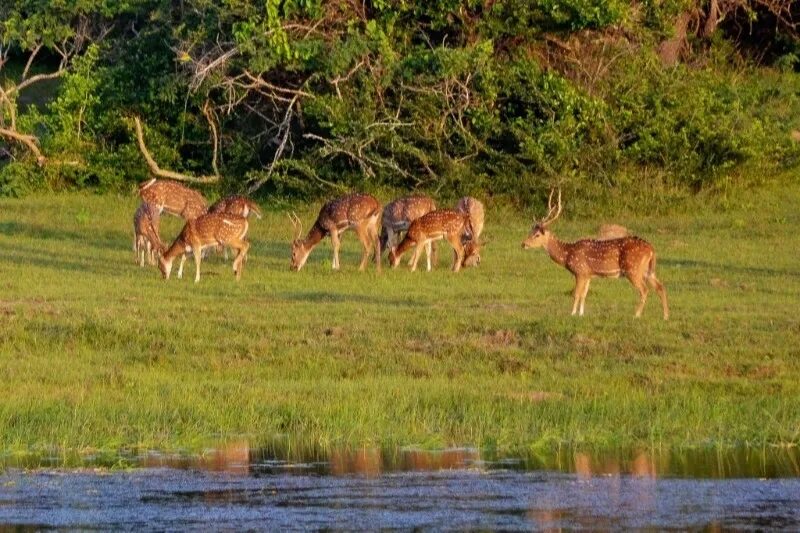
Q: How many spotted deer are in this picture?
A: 9